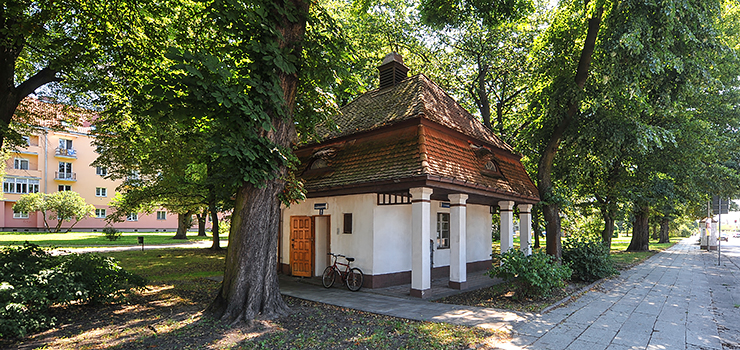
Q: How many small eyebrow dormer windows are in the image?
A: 2